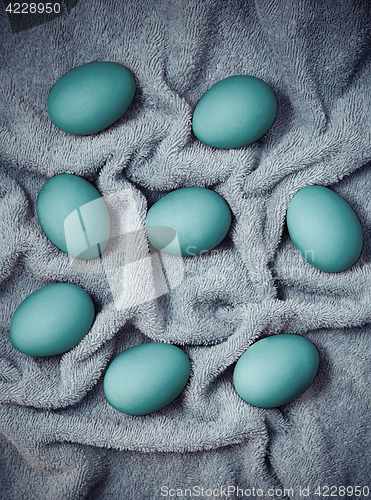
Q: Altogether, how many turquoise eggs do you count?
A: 8